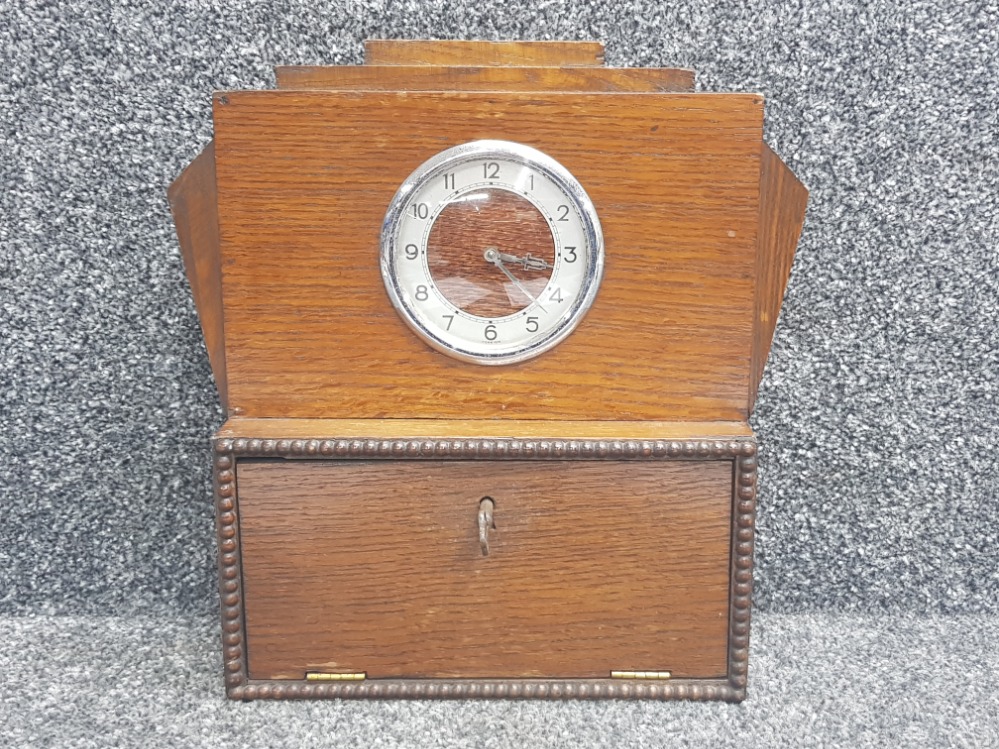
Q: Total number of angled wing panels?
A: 2